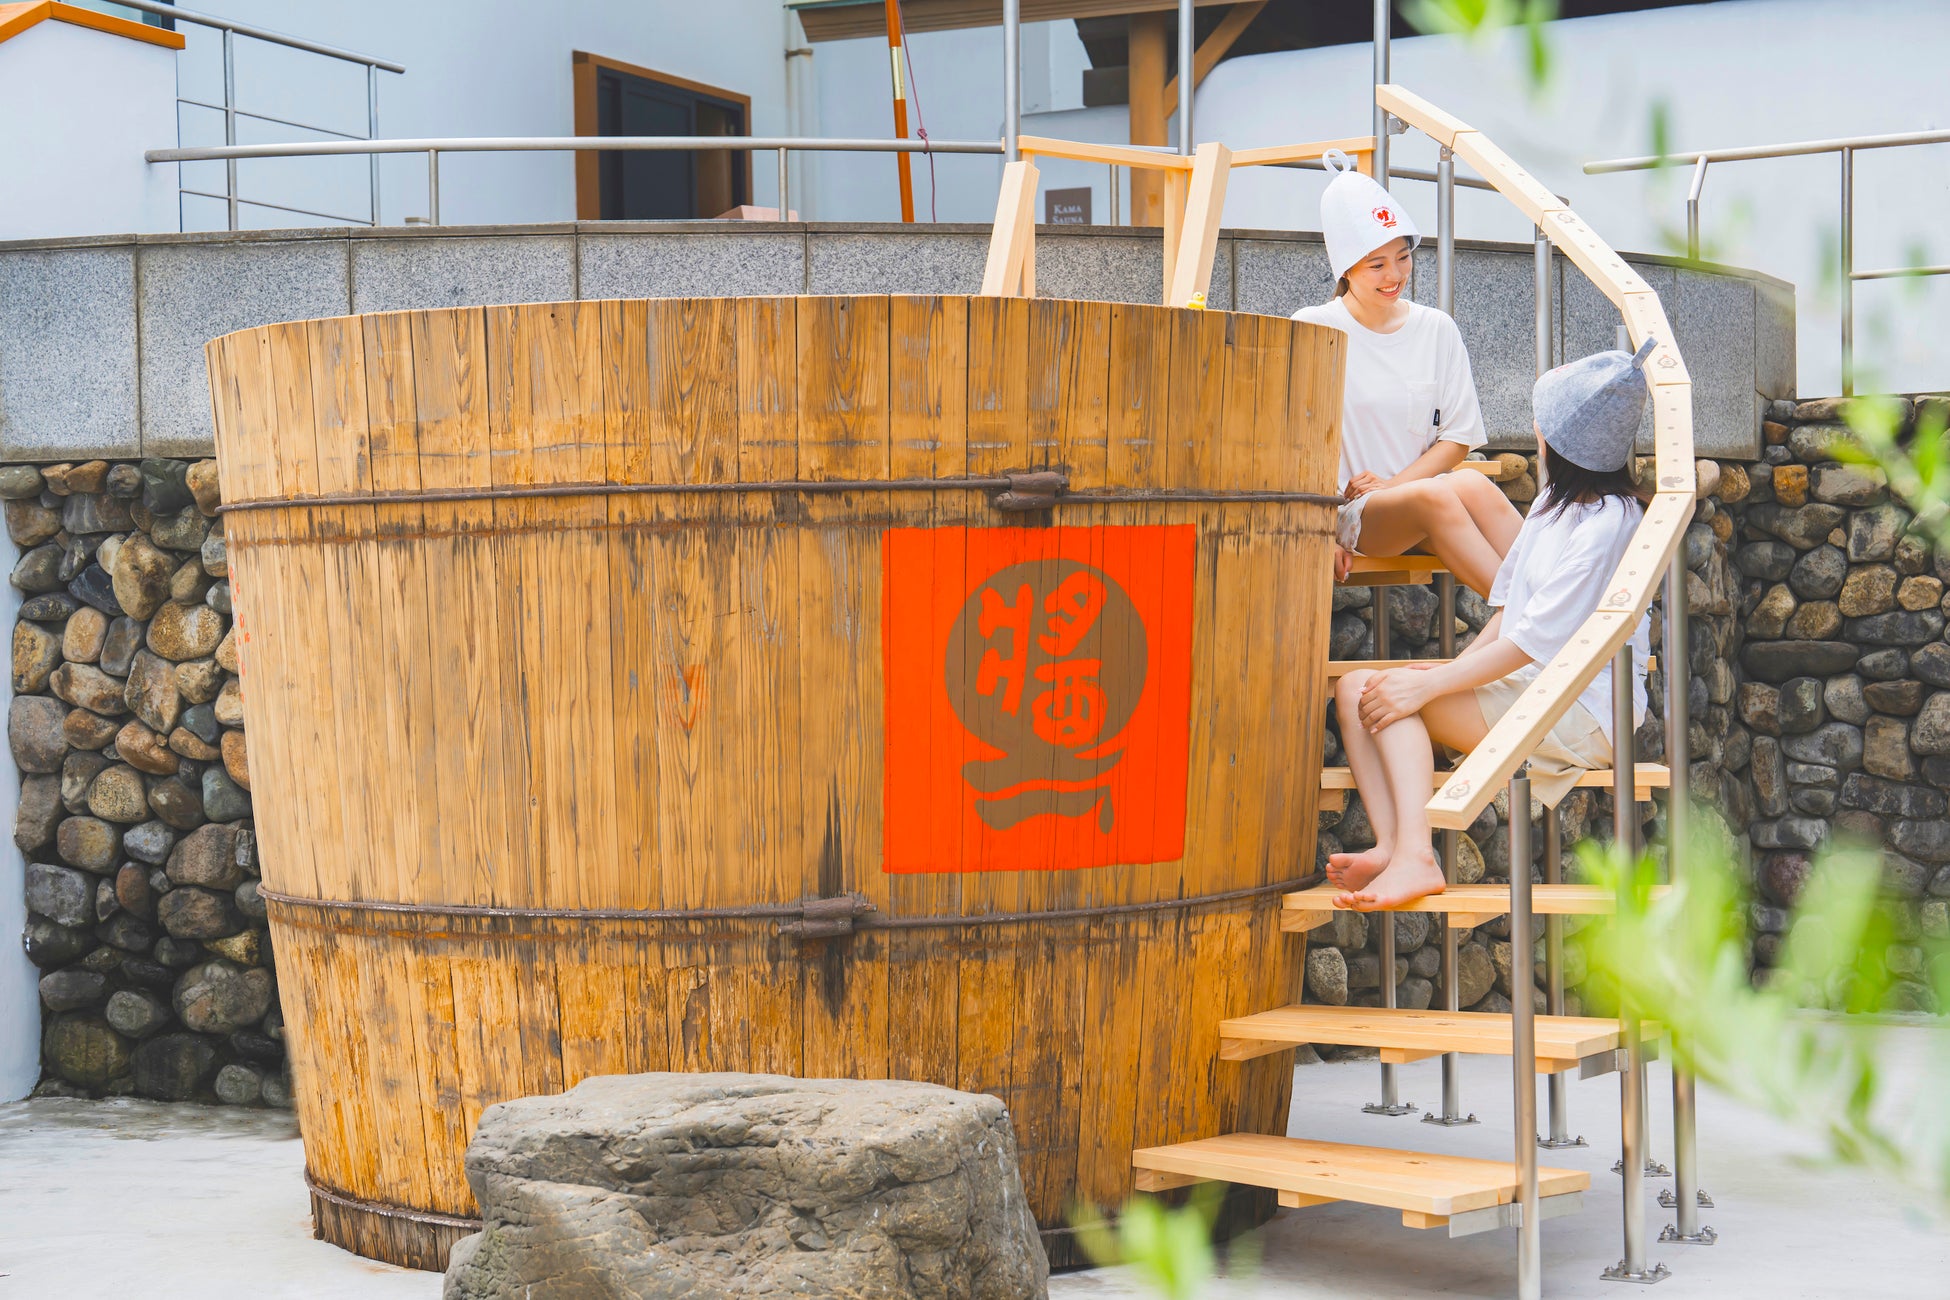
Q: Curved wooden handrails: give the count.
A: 1